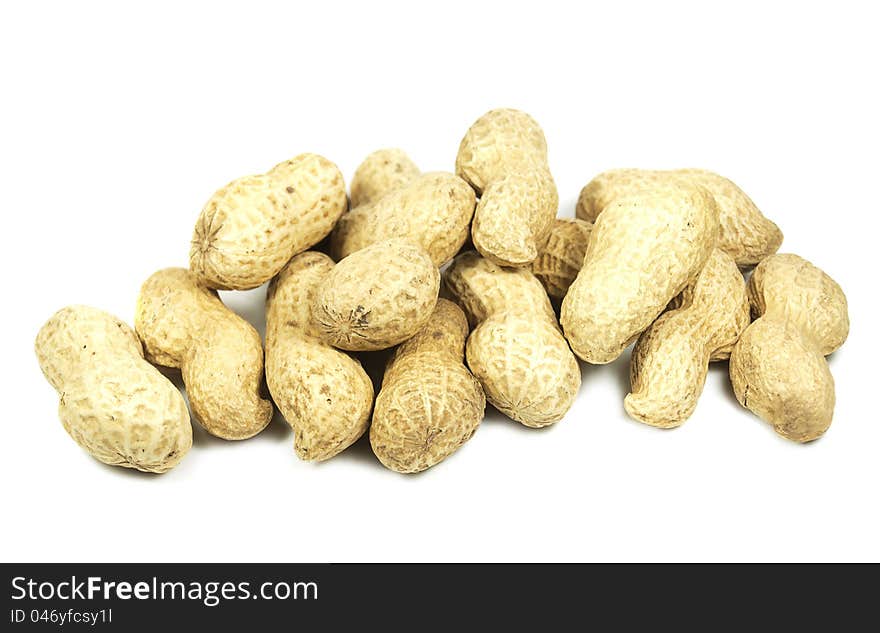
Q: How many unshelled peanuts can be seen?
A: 15